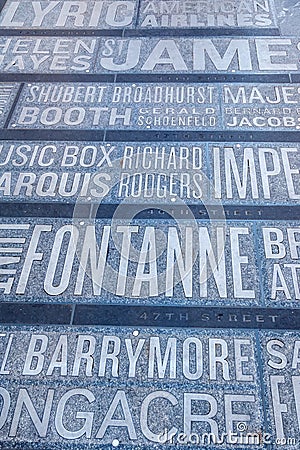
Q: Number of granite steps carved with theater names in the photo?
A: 6